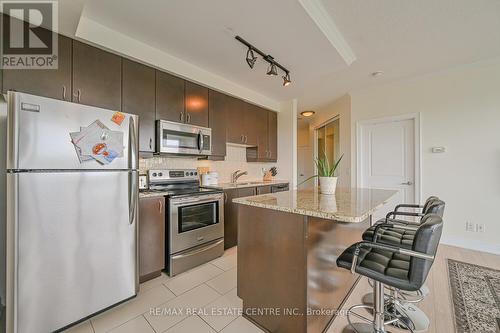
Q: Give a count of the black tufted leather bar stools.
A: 3